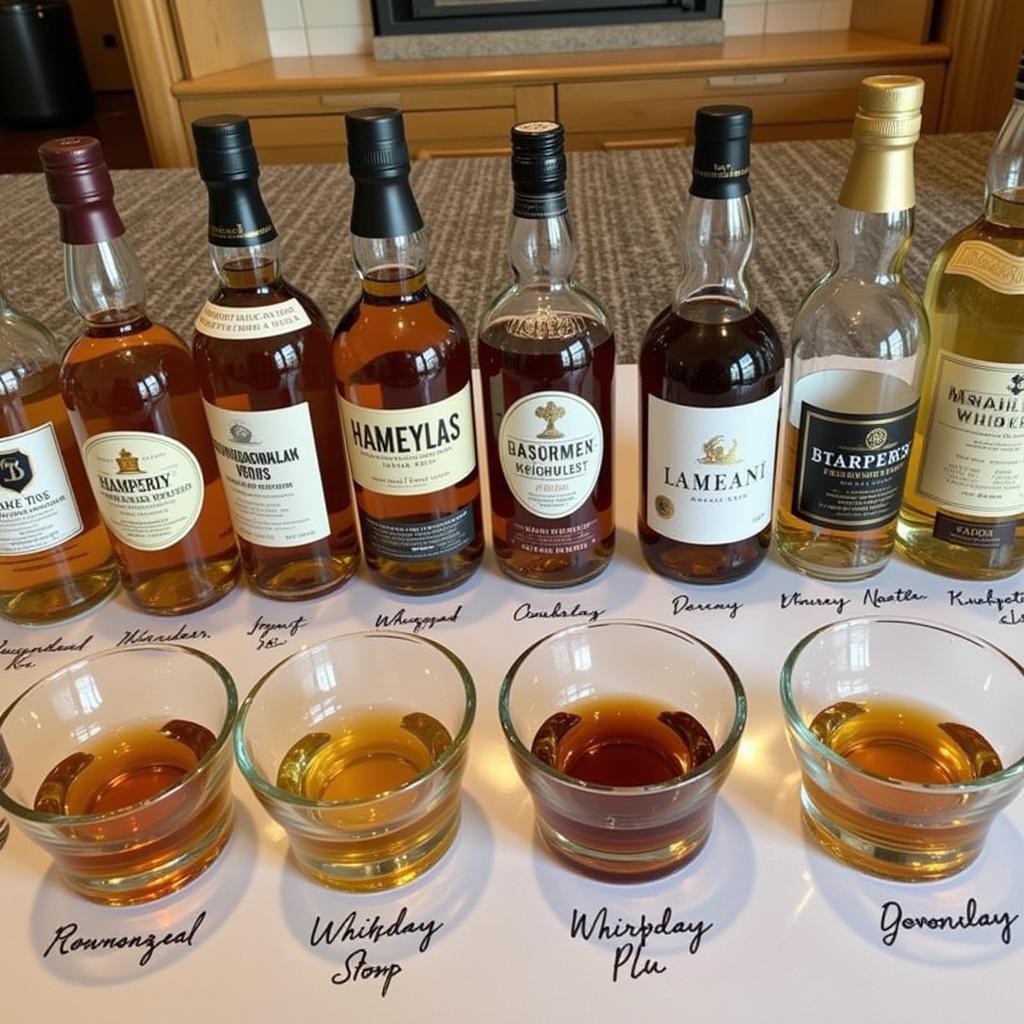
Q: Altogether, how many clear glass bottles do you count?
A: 8